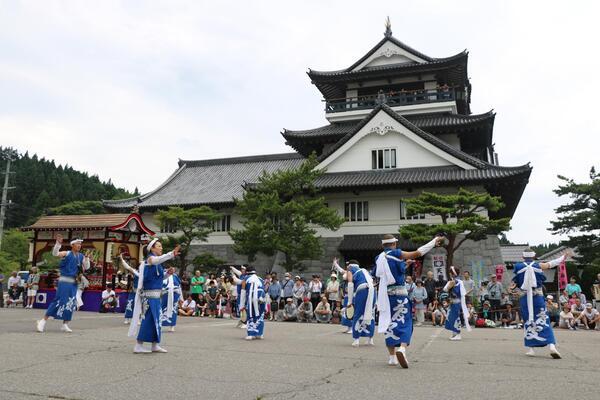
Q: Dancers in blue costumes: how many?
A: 11